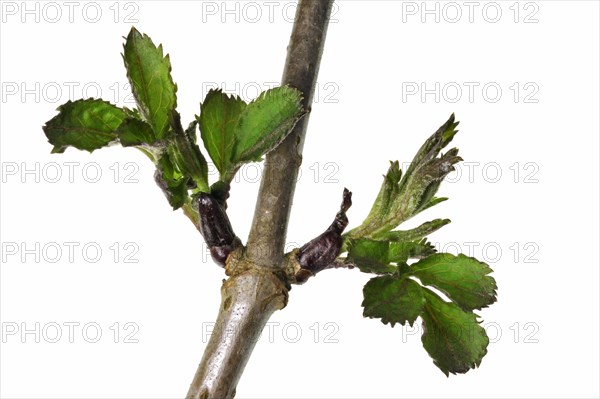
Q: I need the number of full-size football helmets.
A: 0